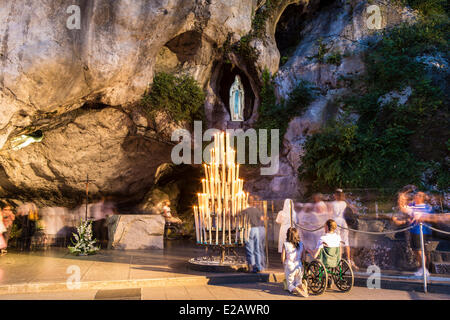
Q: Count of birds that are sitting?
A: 0